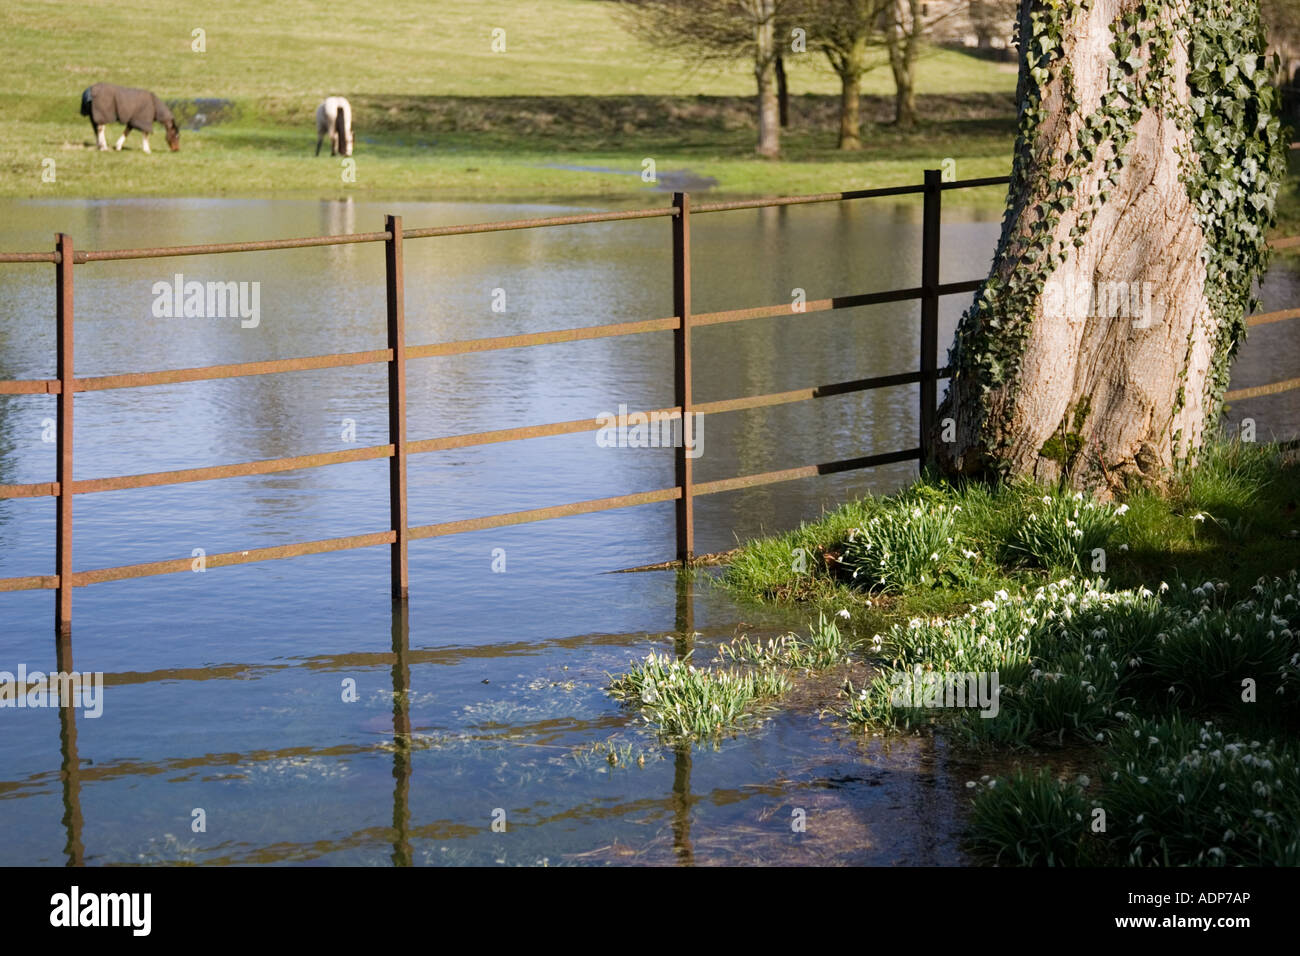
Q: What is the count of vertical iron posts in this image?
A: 4